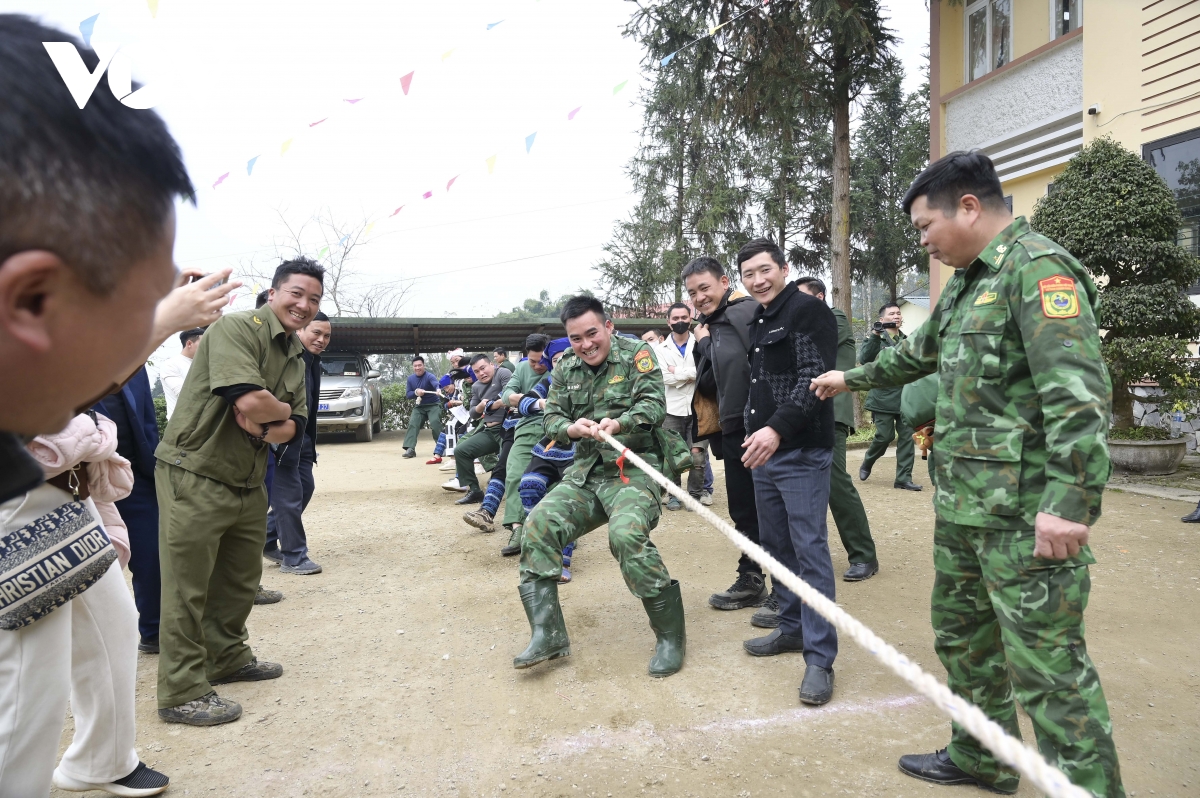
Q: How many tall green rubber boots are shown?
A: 2